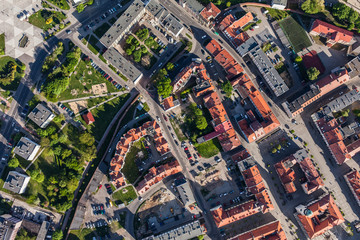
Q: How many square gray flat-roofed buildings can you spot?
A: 3